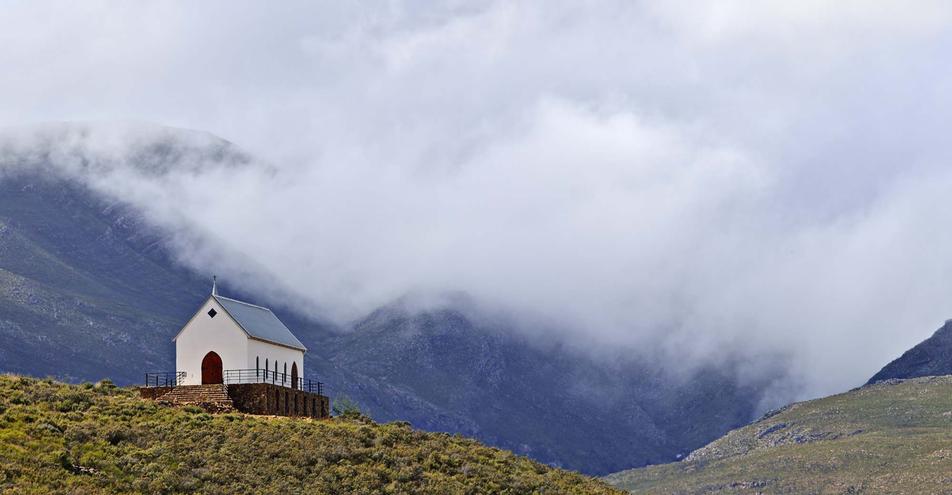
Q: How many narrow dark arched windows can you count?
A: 4